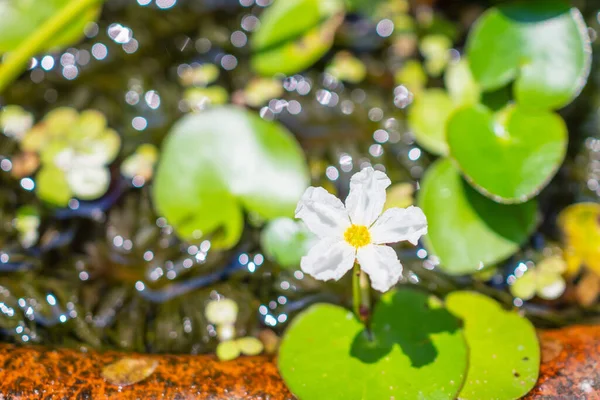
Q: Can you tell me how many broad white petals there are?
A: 5